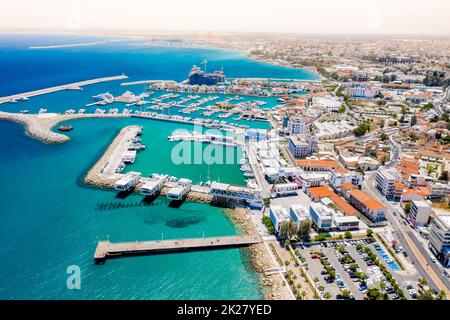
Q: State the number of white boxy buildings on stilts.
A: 3